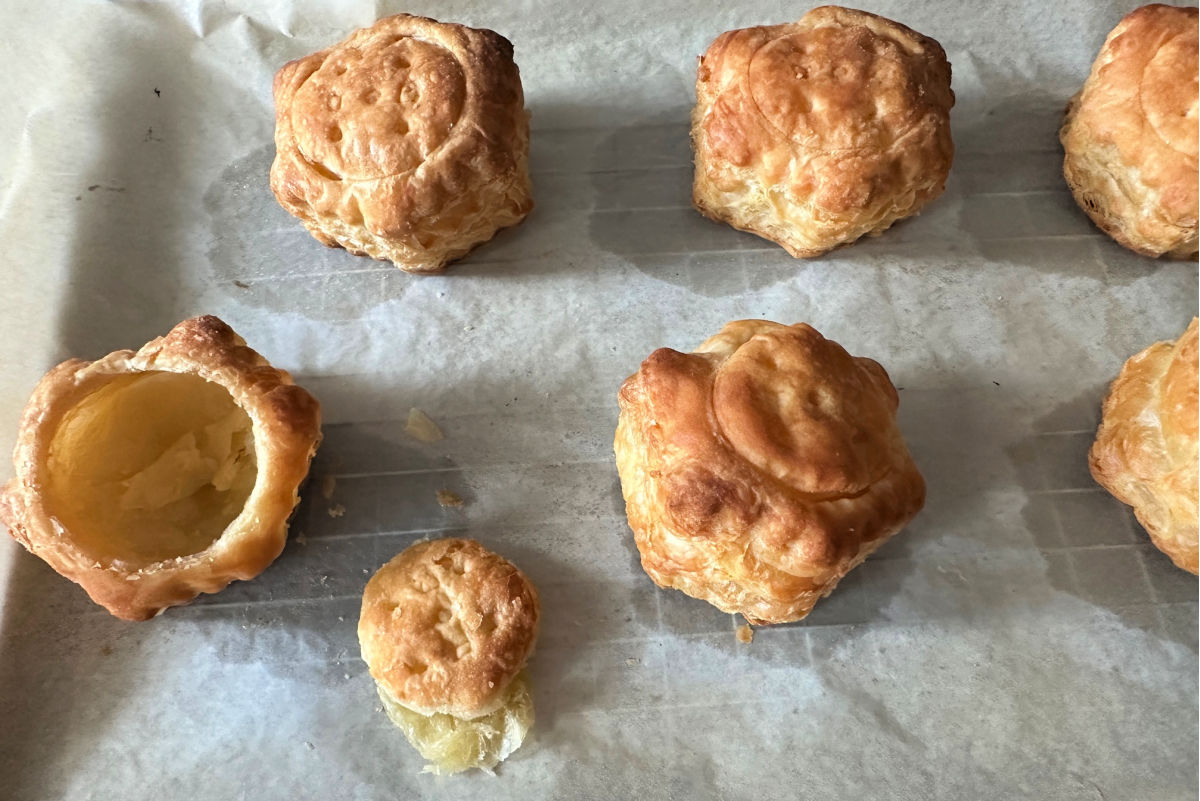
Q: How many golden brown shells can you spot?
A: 6